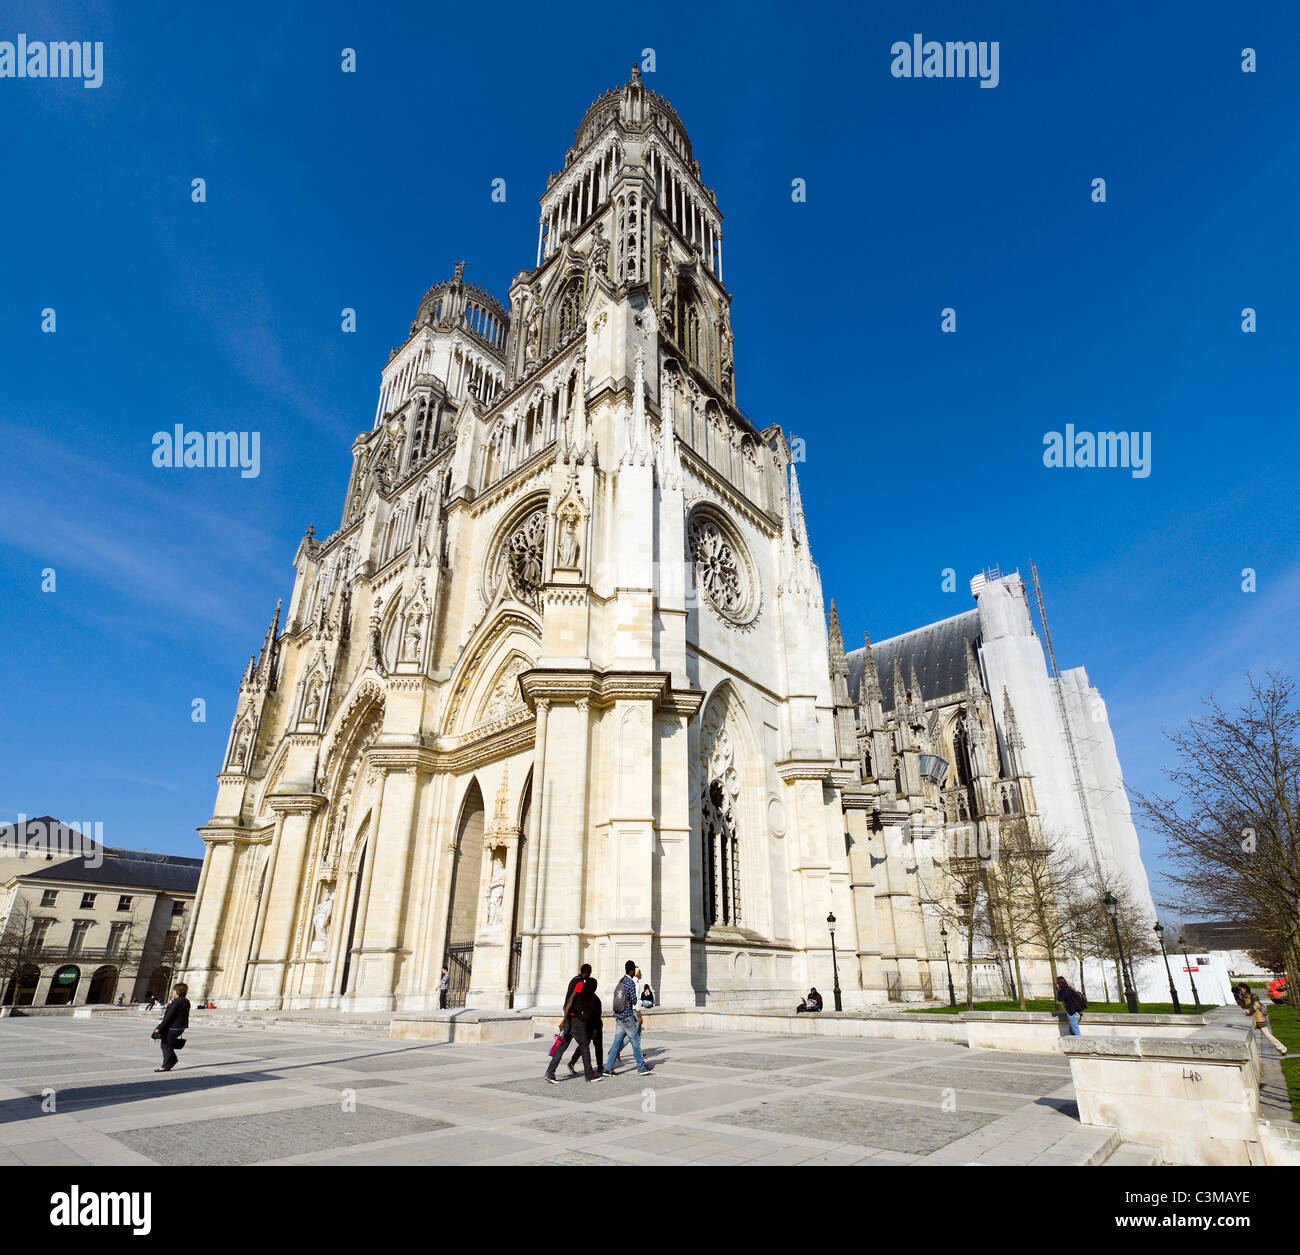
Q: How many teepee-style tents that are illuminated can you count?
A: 0